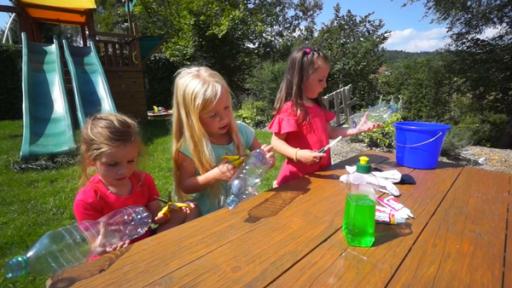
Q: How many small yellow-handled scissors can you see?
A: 2